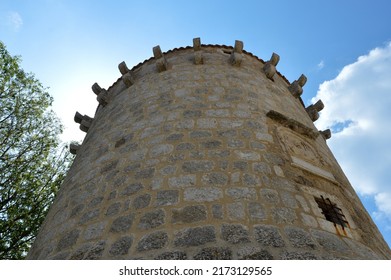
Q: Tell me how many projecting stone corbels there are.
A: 11